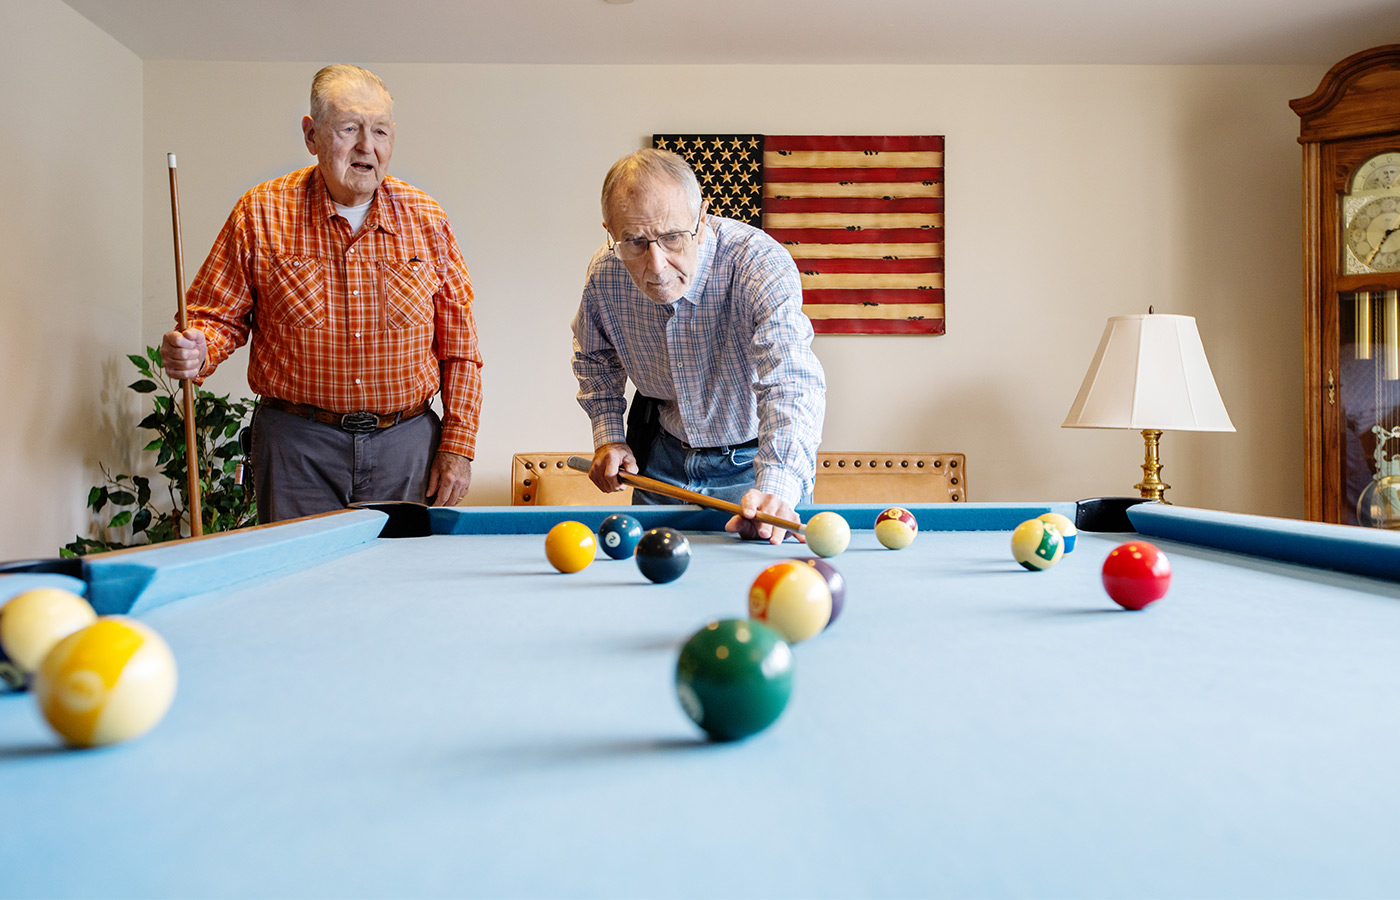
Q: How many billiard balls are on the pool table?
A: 13